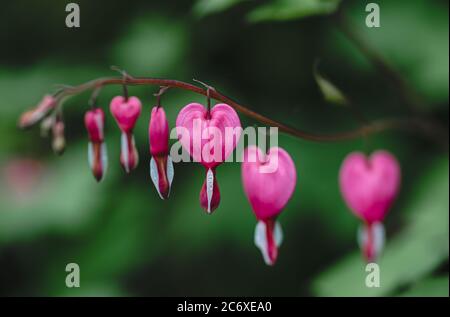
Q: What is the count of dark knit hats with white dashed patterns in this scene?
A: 0